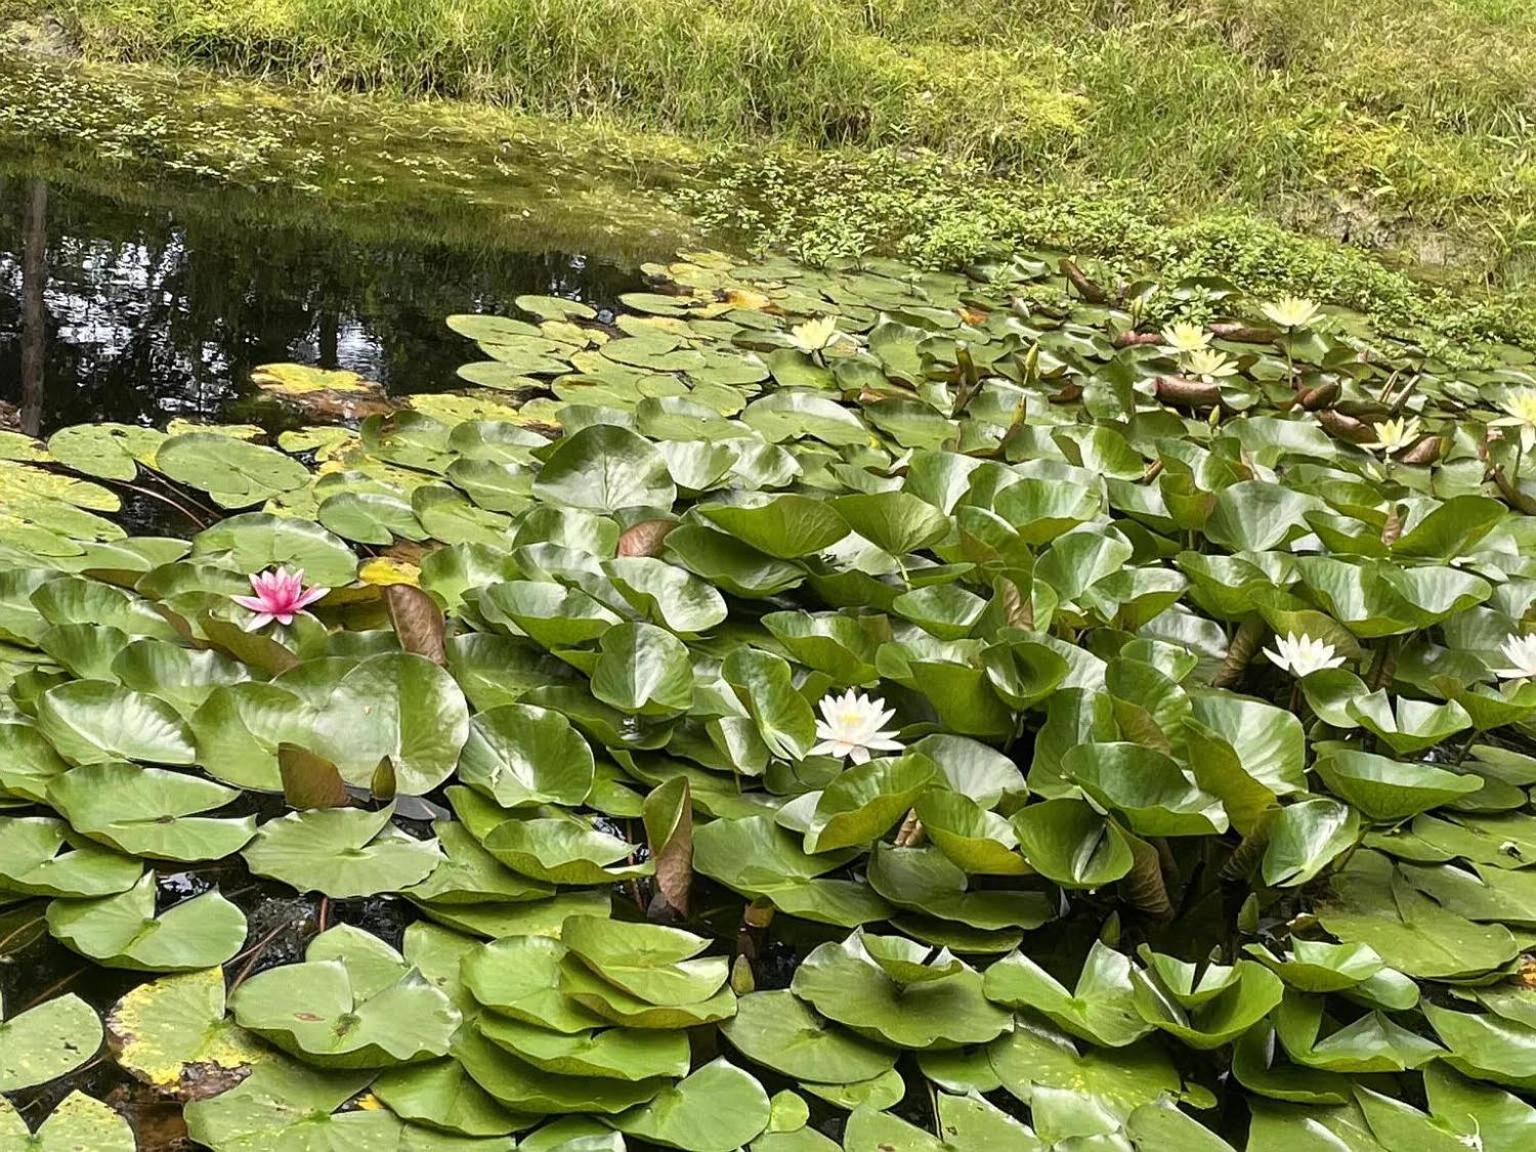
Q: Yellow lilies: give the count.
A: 6